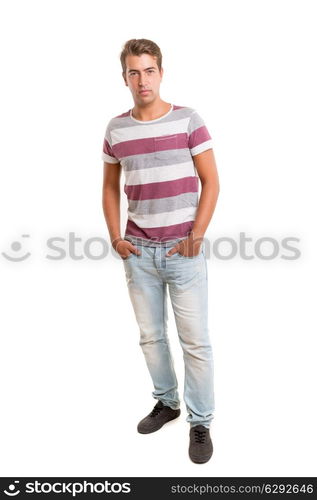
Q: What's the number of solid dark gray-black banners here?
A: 1